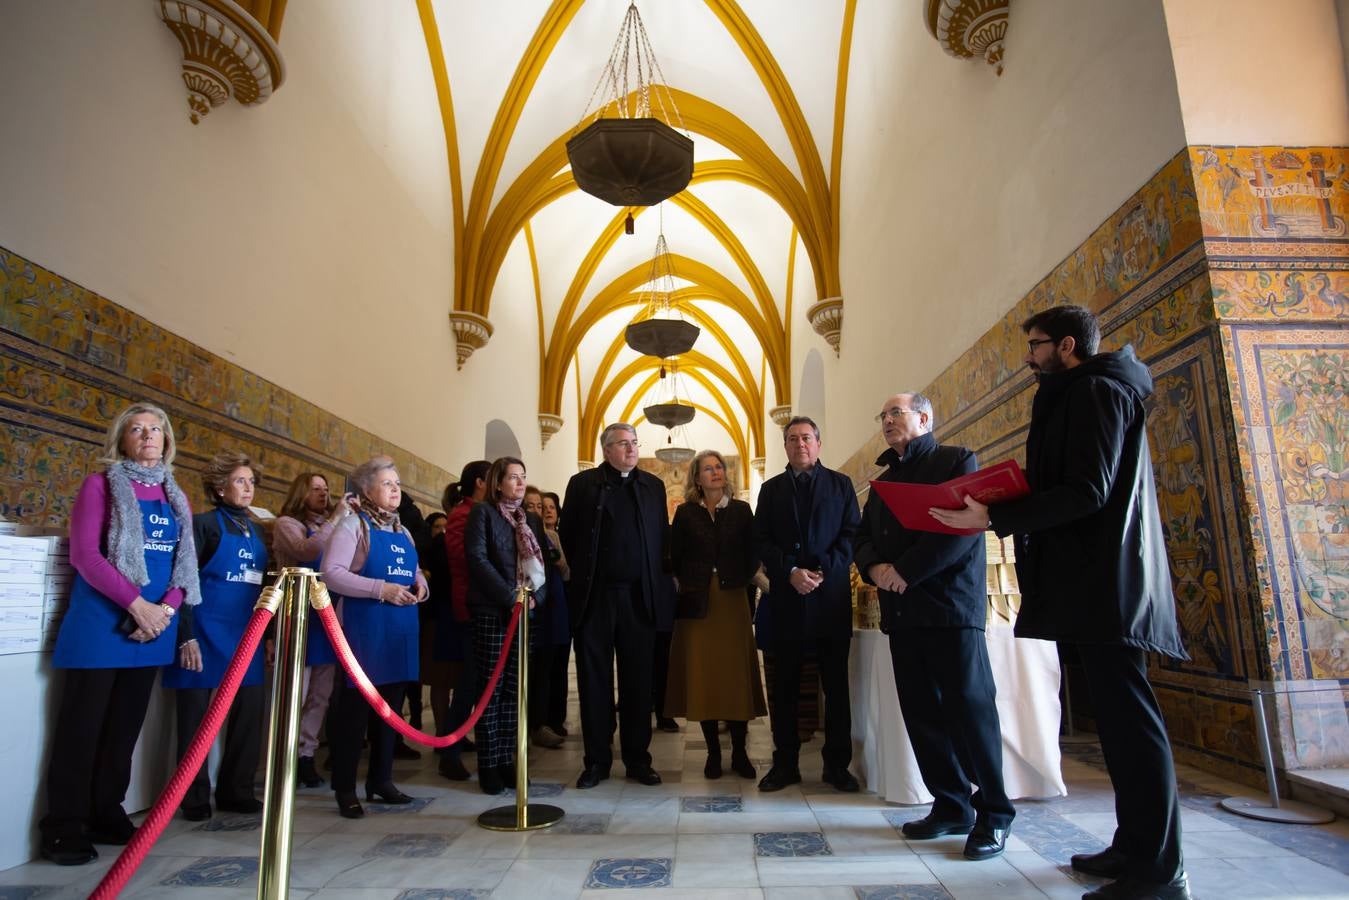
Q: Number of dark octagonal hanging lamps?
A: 4